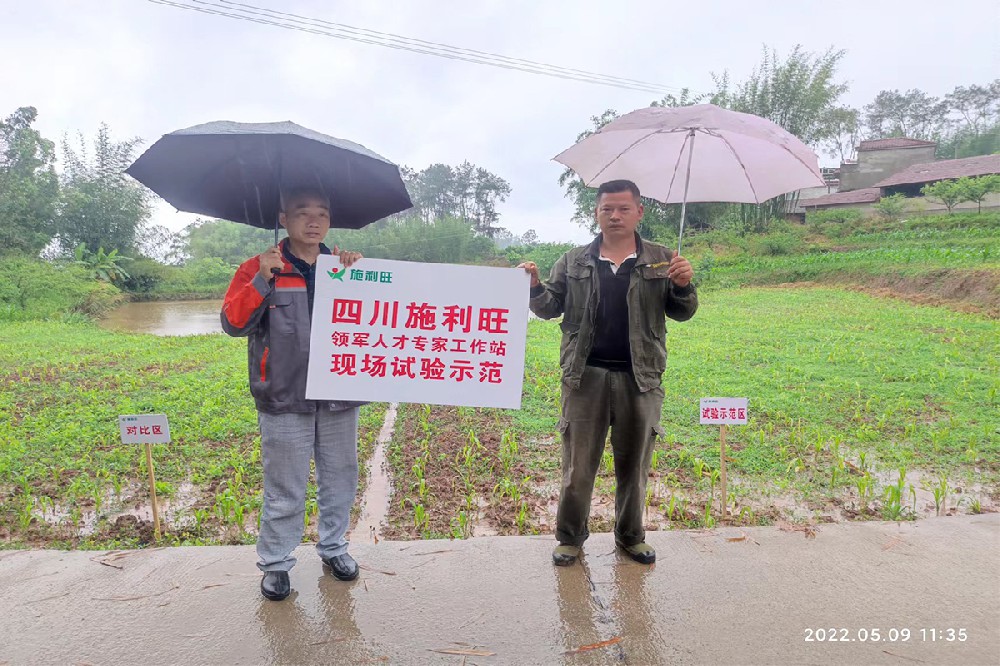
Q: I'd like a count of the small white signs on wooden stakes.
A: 2